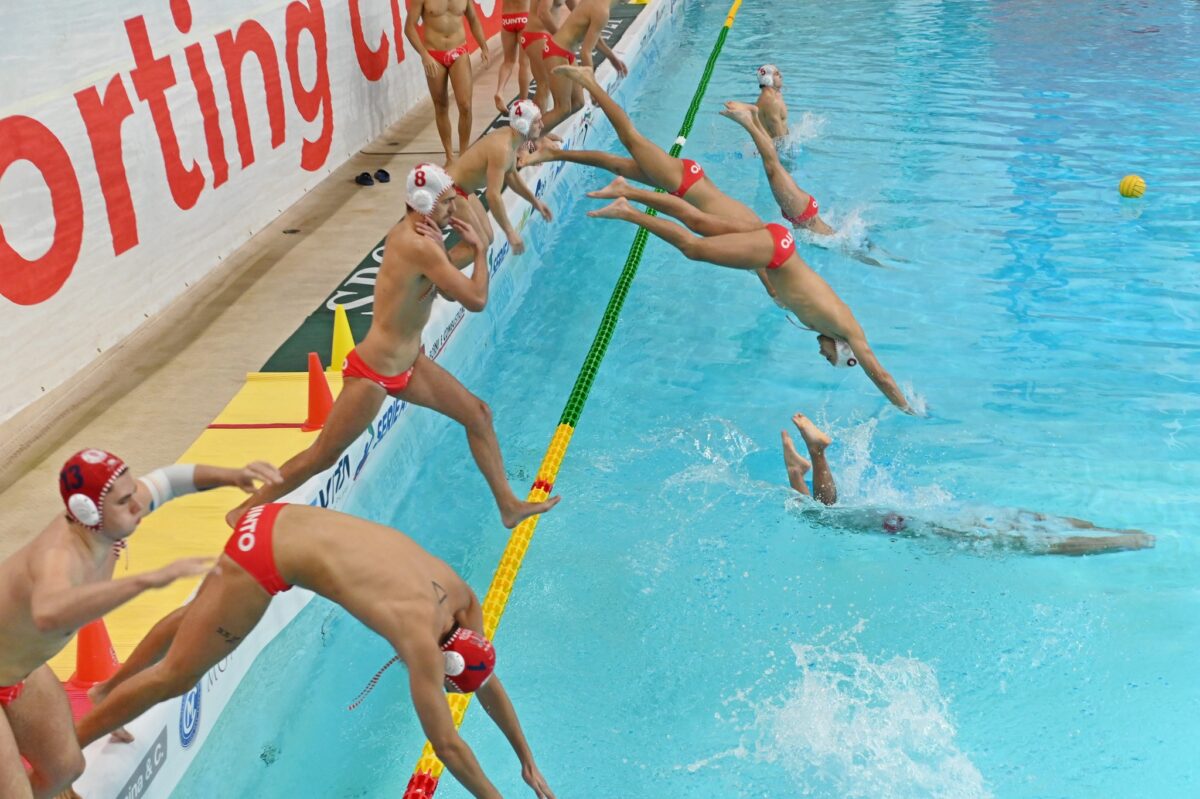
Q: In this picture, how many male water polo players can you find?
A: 13